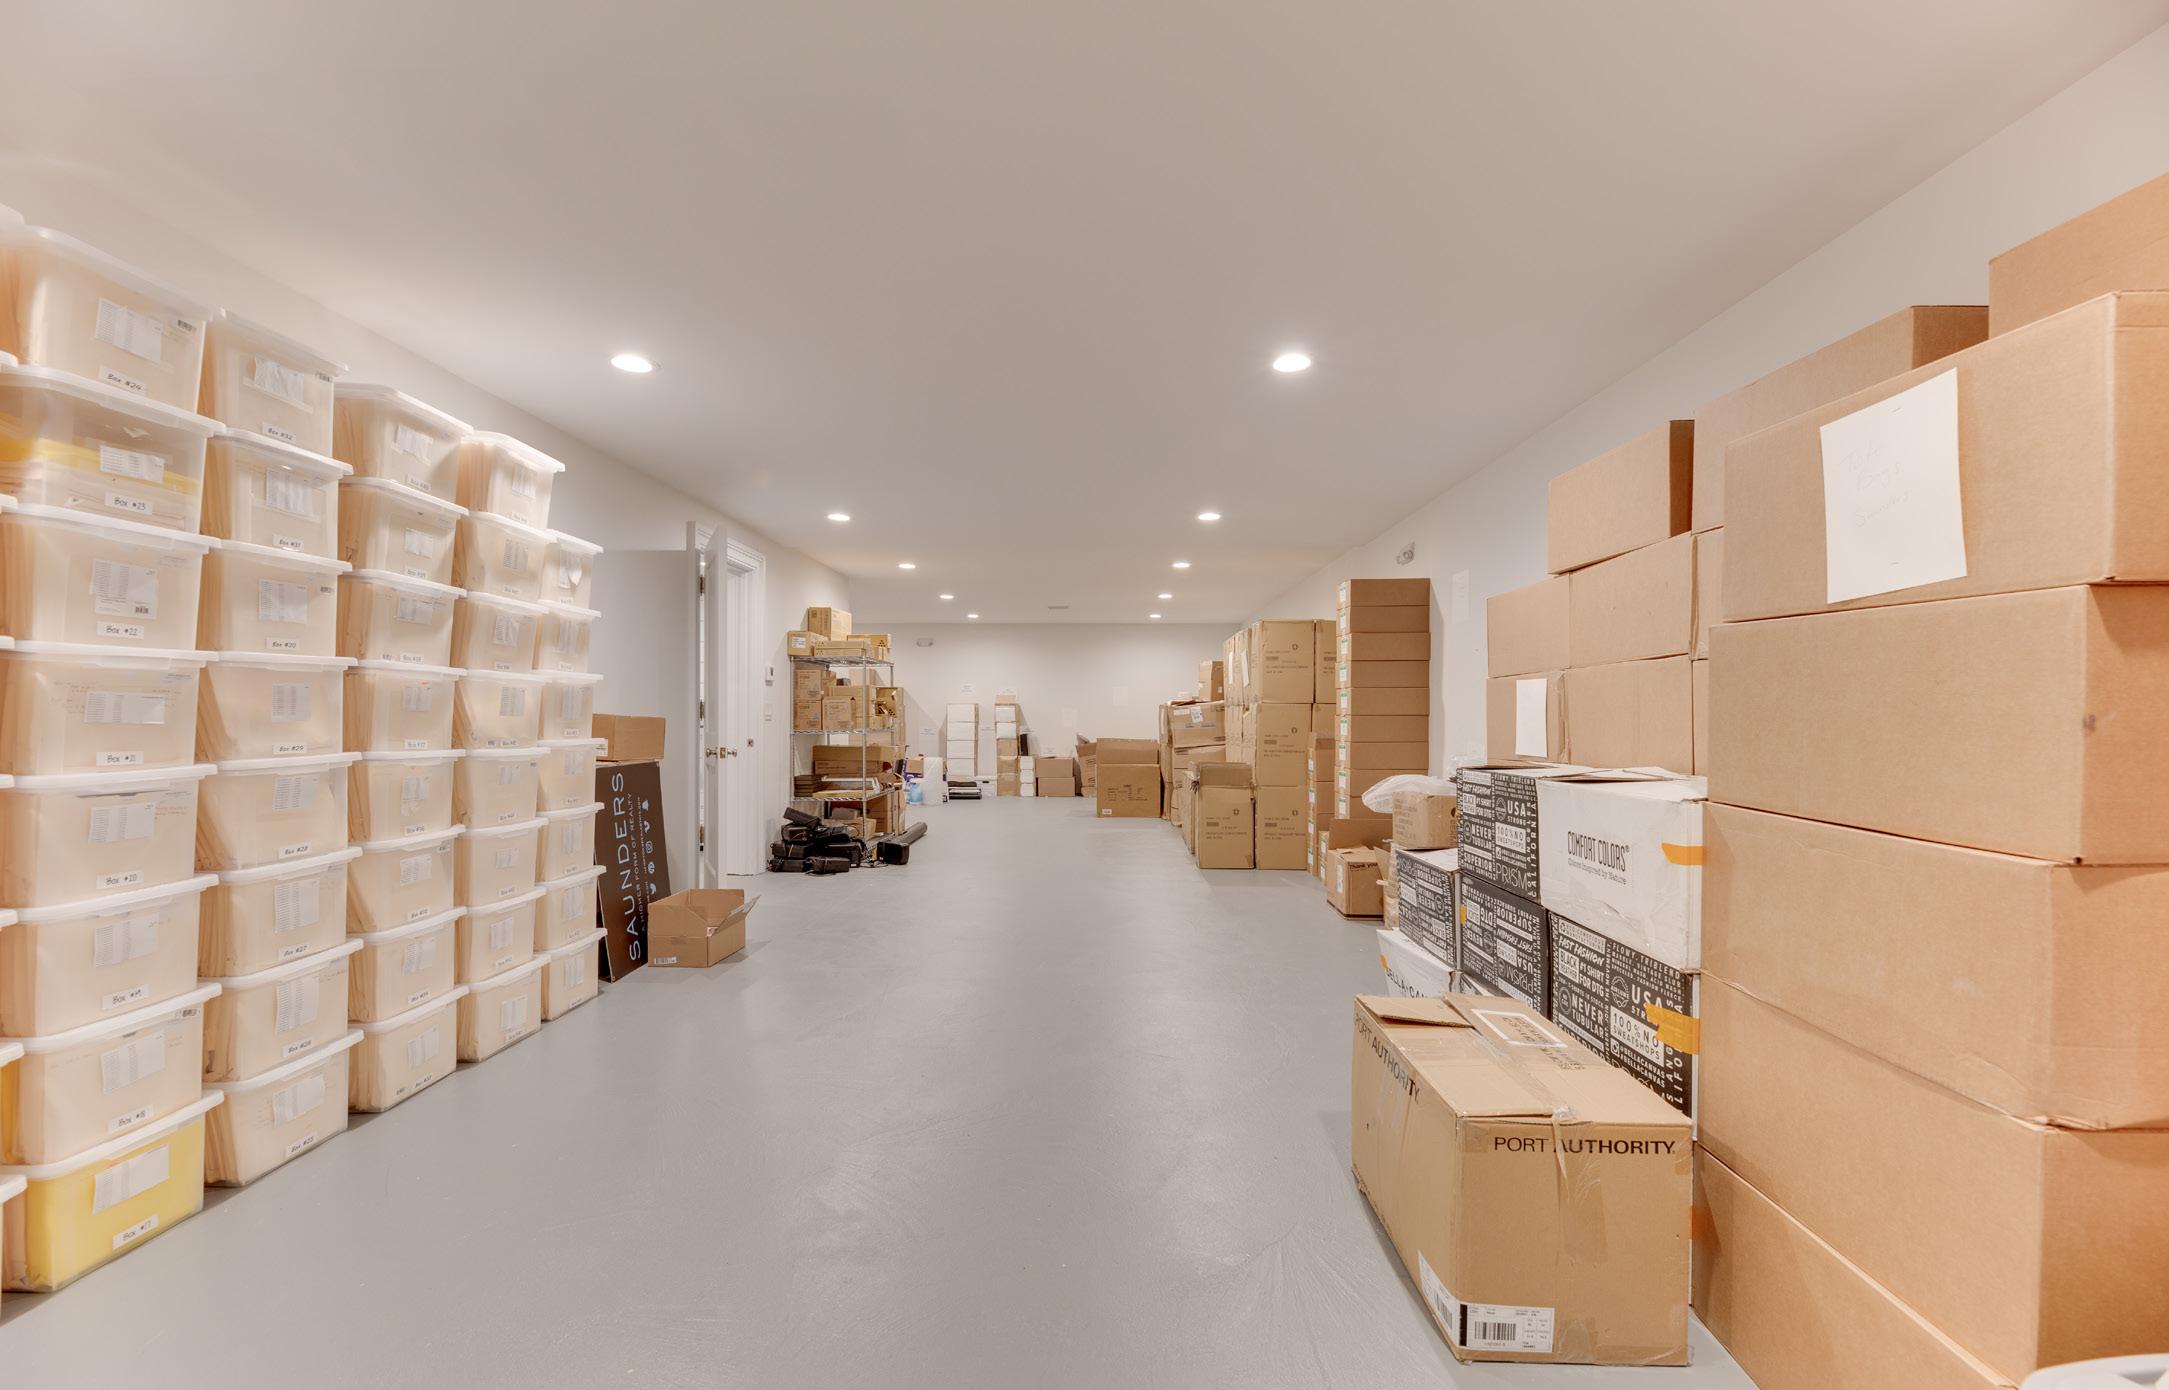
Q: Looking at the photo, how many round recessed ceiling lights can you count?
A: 10